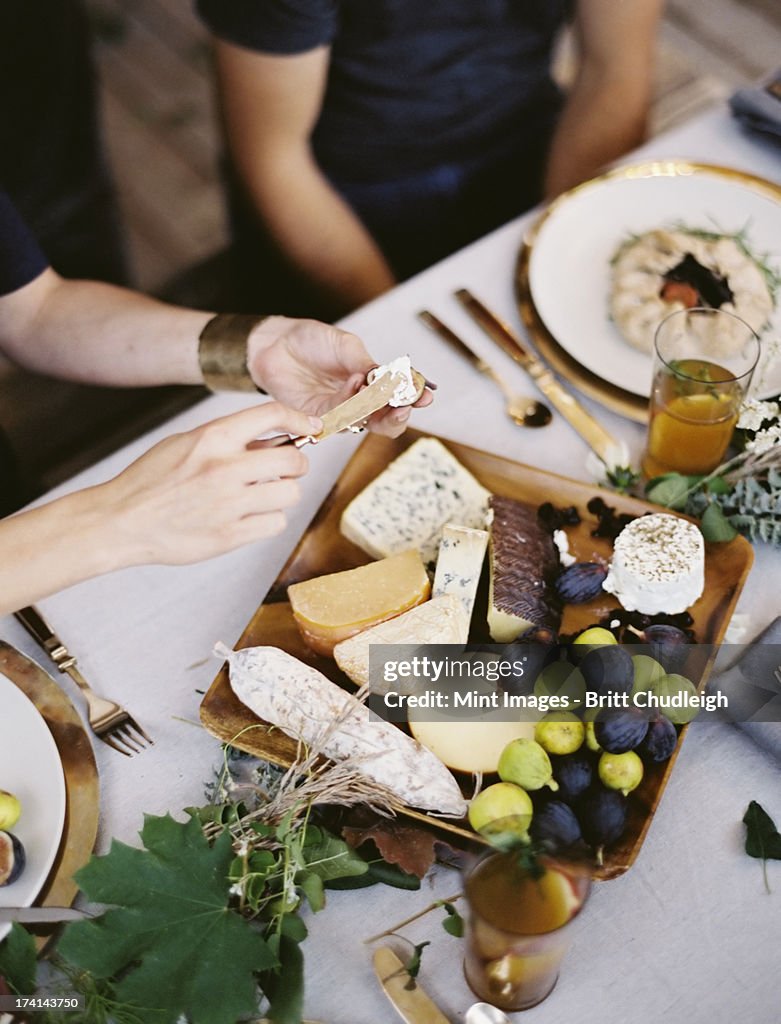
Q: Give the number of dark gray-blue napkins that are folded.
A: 2